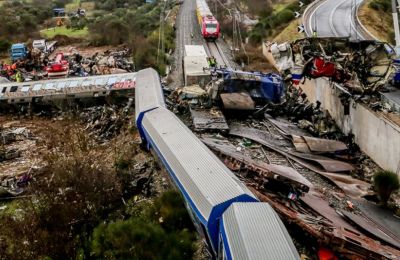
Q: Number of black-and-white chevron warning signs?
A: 3